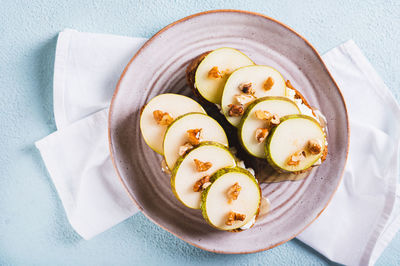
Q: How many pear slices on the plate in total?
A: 8